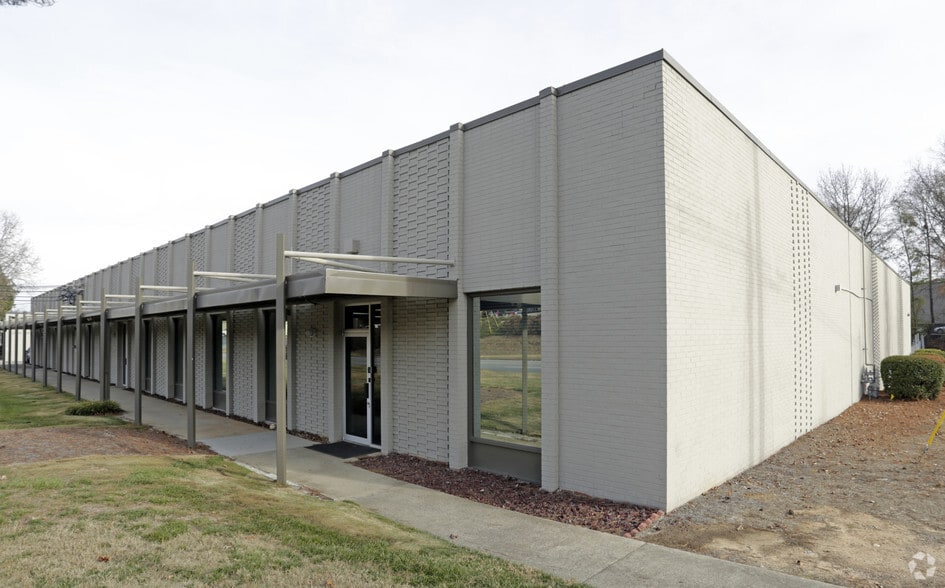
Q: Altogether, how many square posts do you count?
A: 12